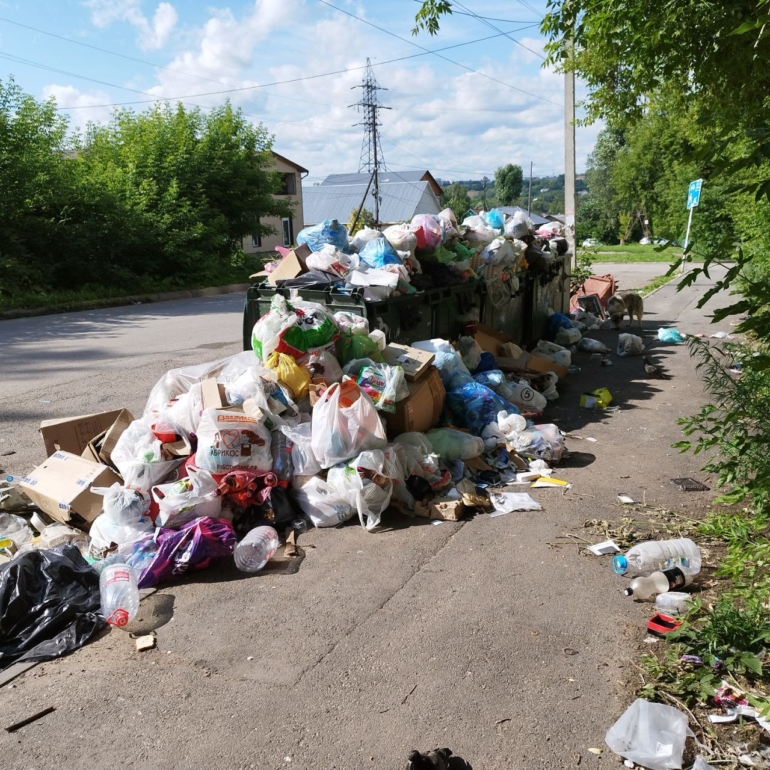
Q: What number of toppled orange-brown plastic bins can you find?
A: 1